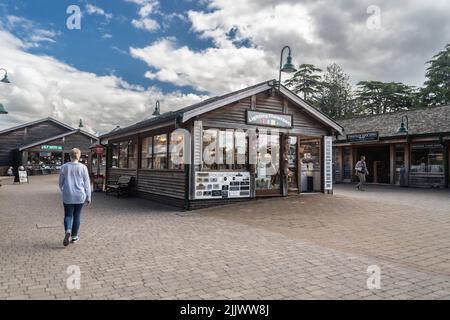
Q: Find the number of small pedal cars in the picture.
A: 0